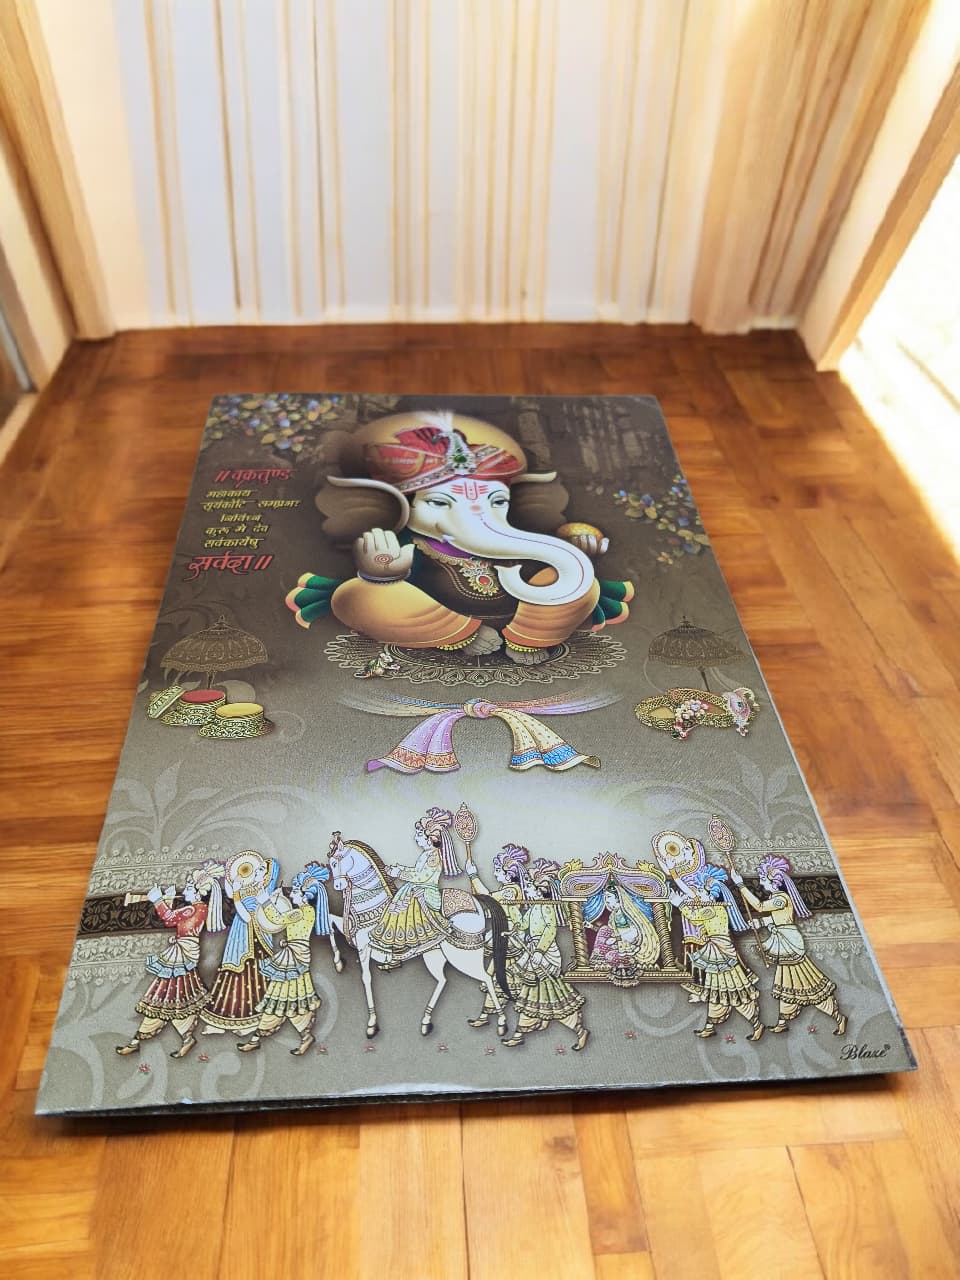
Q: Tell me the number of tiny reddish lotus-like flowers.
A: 10